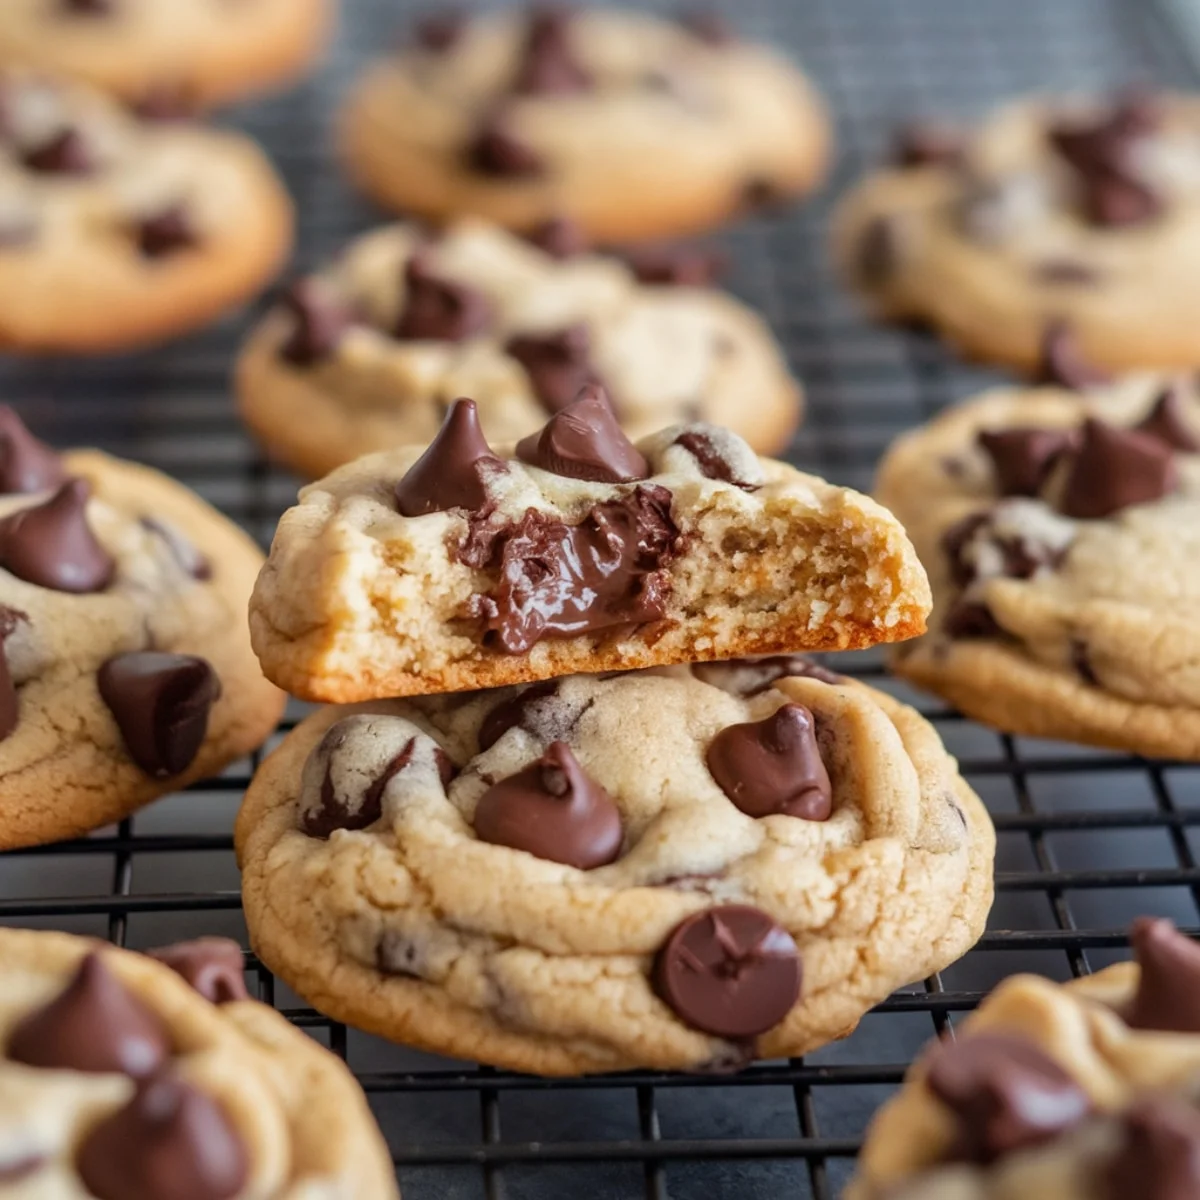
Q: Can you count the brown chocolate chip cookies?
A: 11